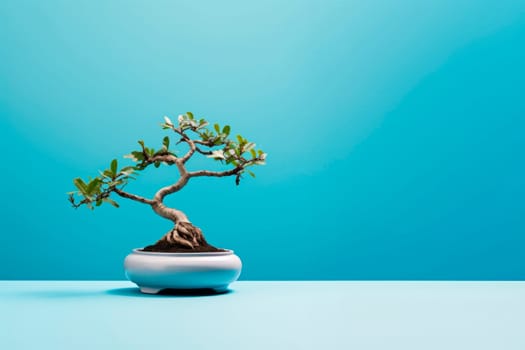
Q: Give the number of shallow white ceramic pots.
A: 1